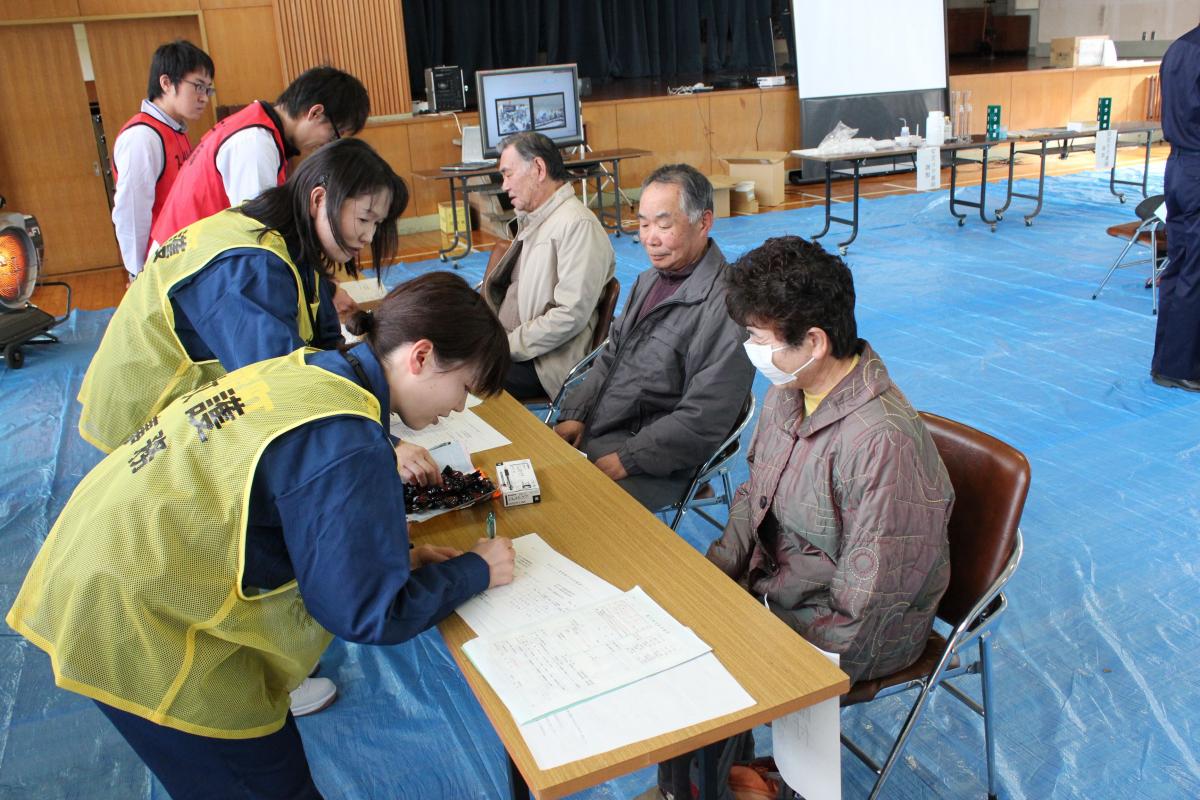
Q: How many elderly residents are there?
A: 3